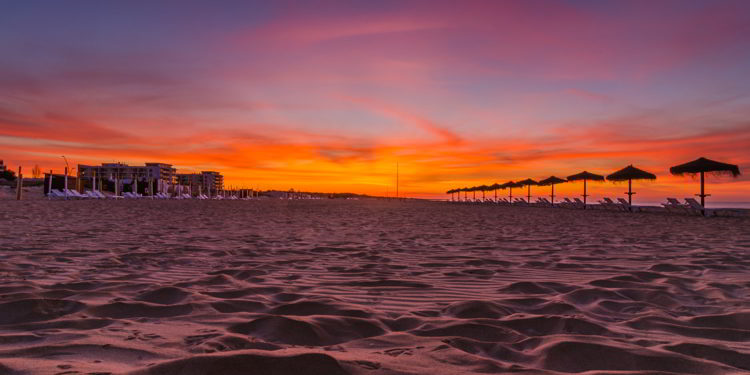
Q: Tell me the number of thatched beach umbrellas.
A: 12